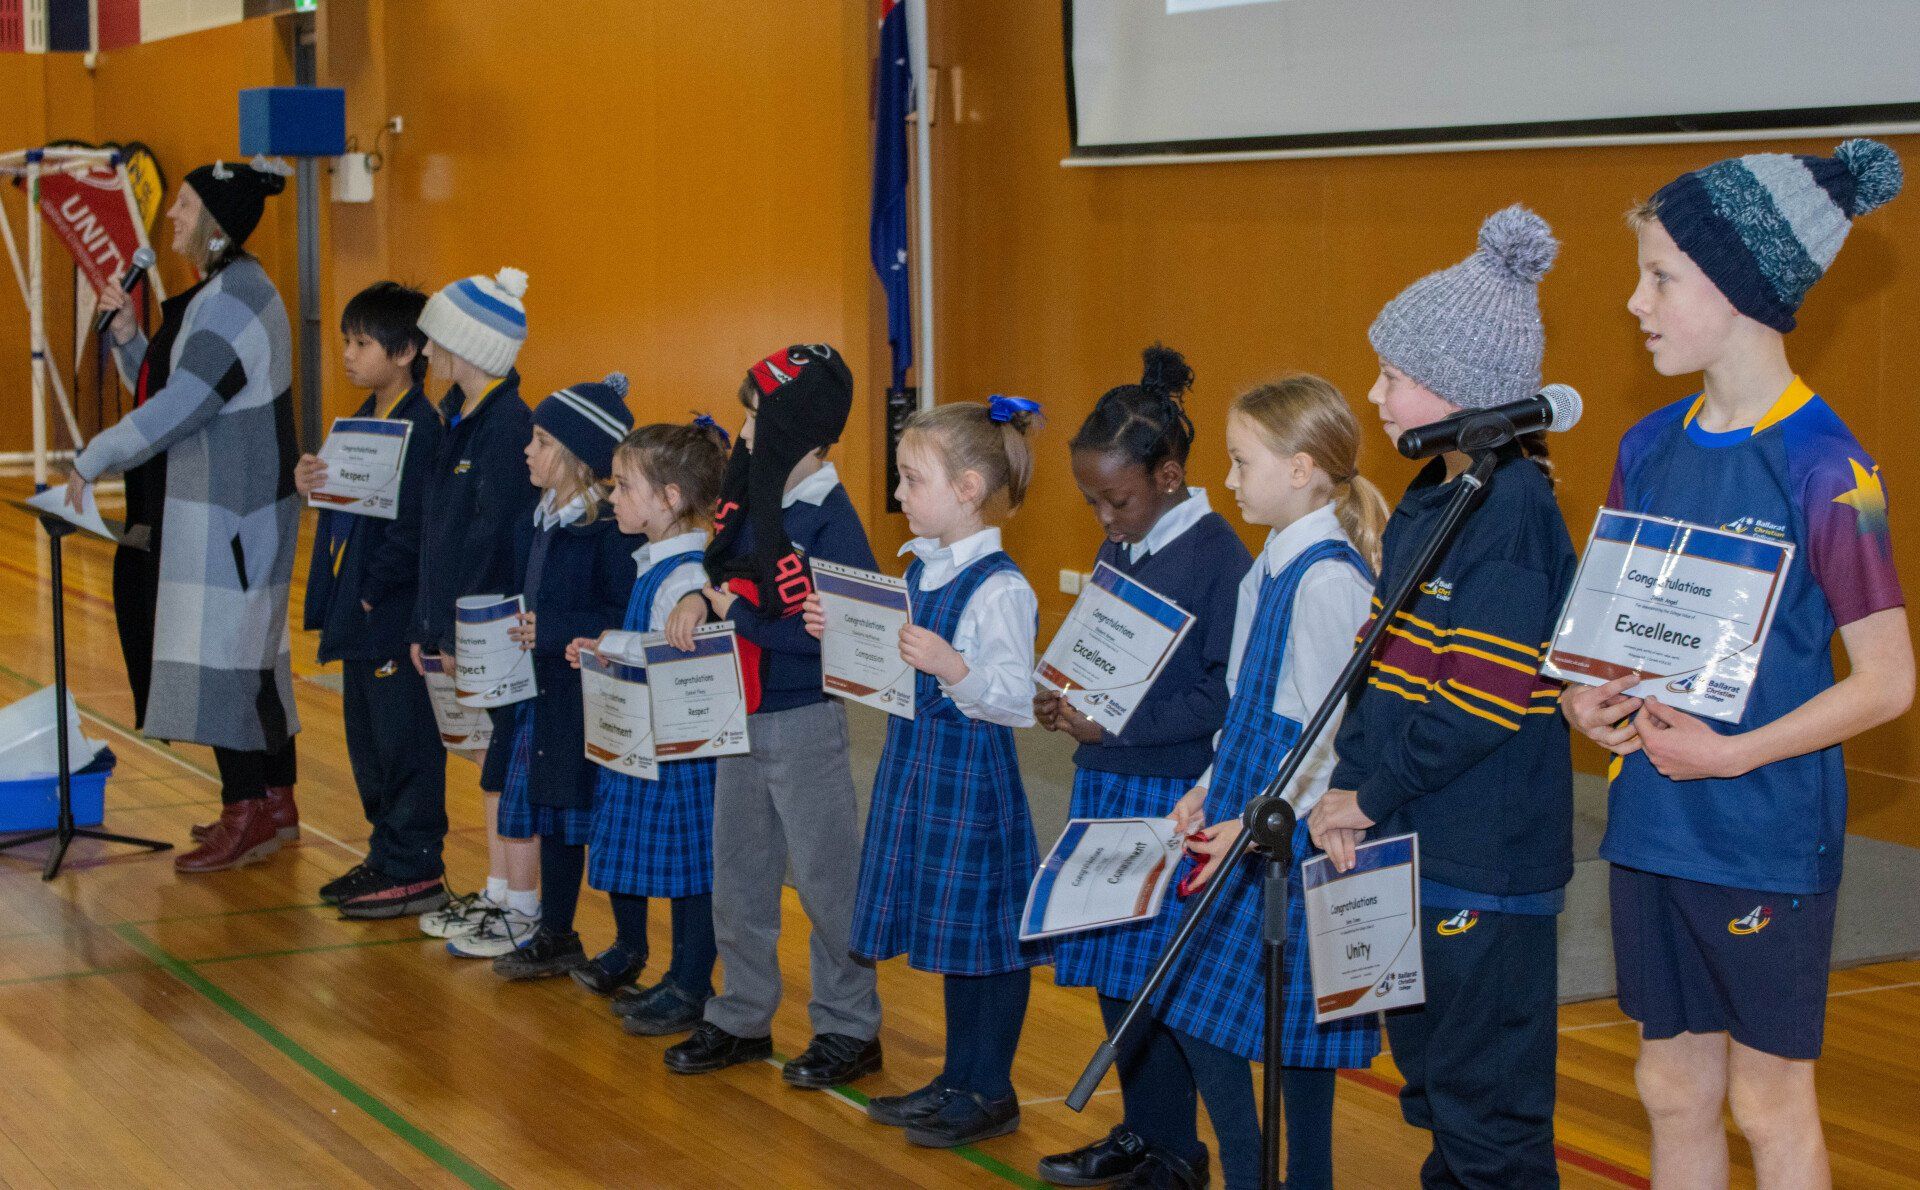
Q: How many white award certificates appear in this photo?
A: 10